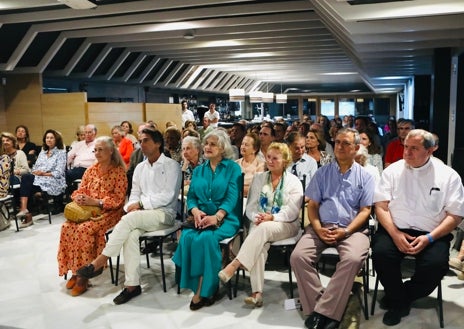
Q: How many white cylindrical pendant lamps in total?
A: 4